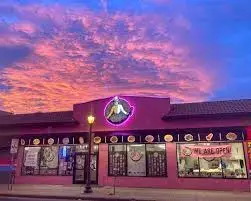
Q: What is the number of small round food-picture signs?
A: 13